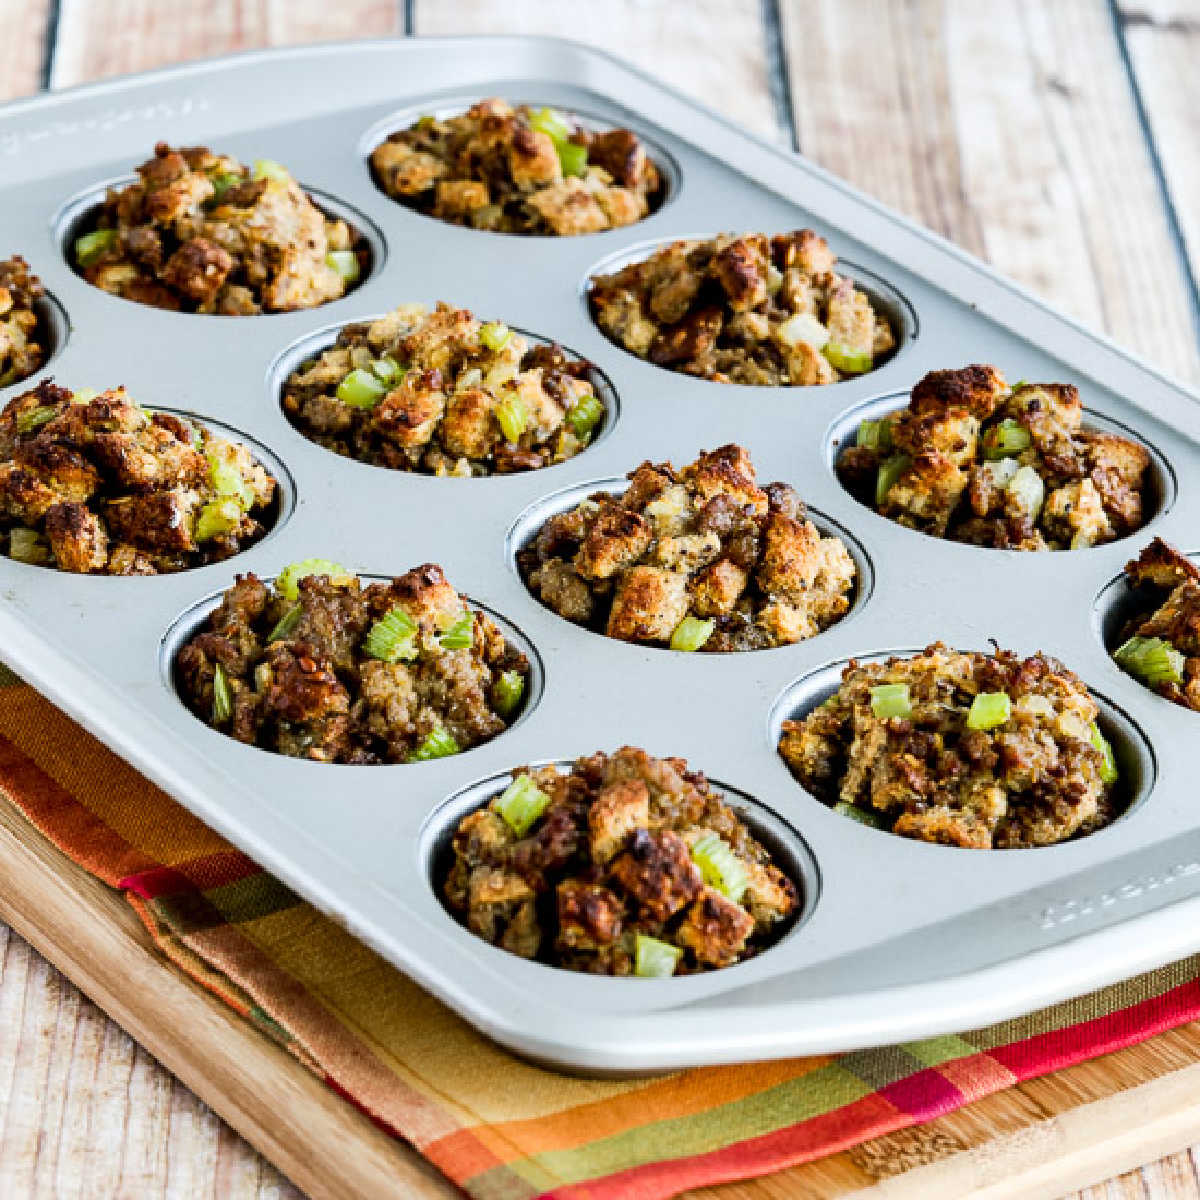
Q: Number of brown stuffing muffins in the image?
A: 12